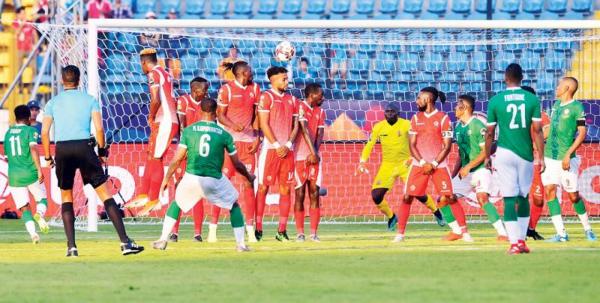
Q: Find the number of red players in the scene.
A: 7